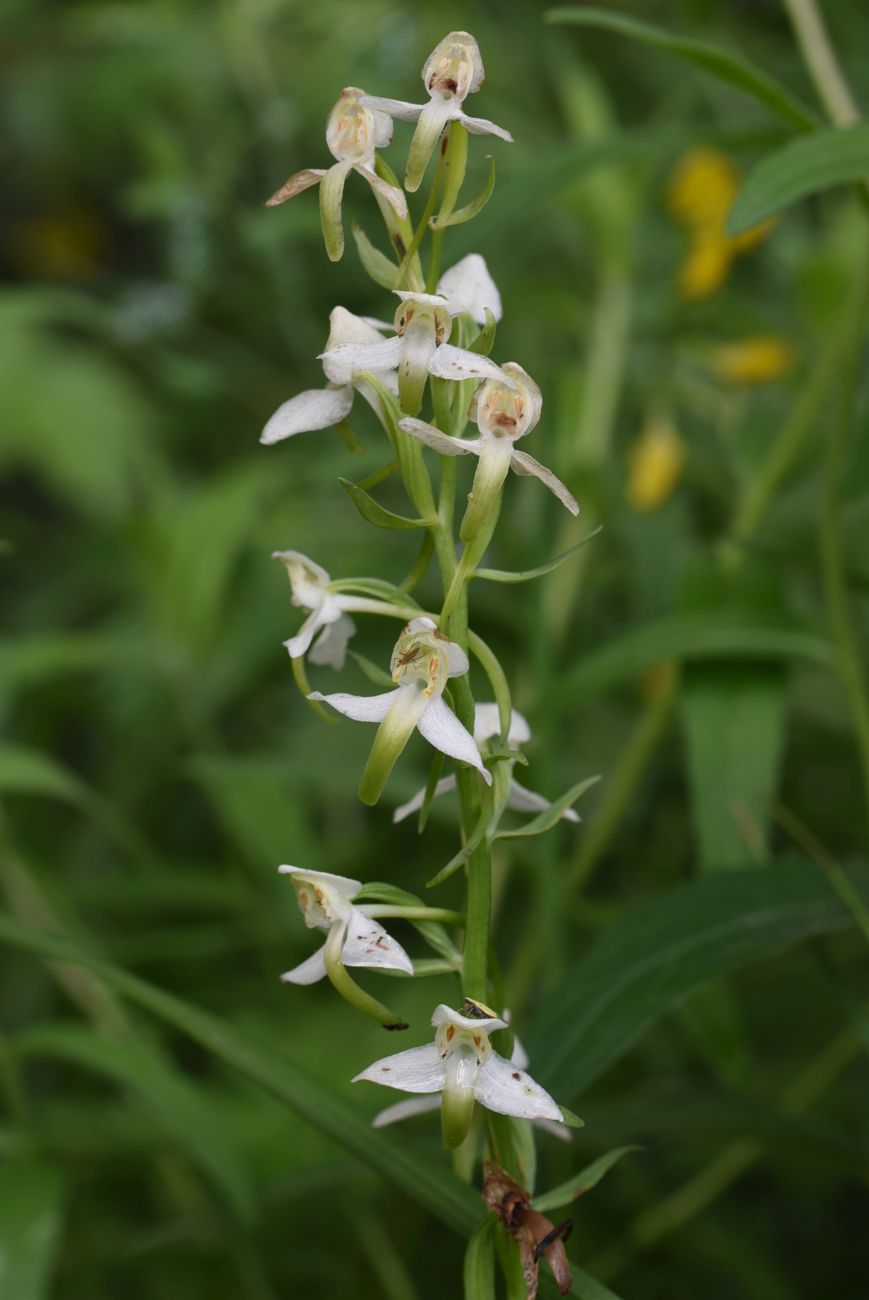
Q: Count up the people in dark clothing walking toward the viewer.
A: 0